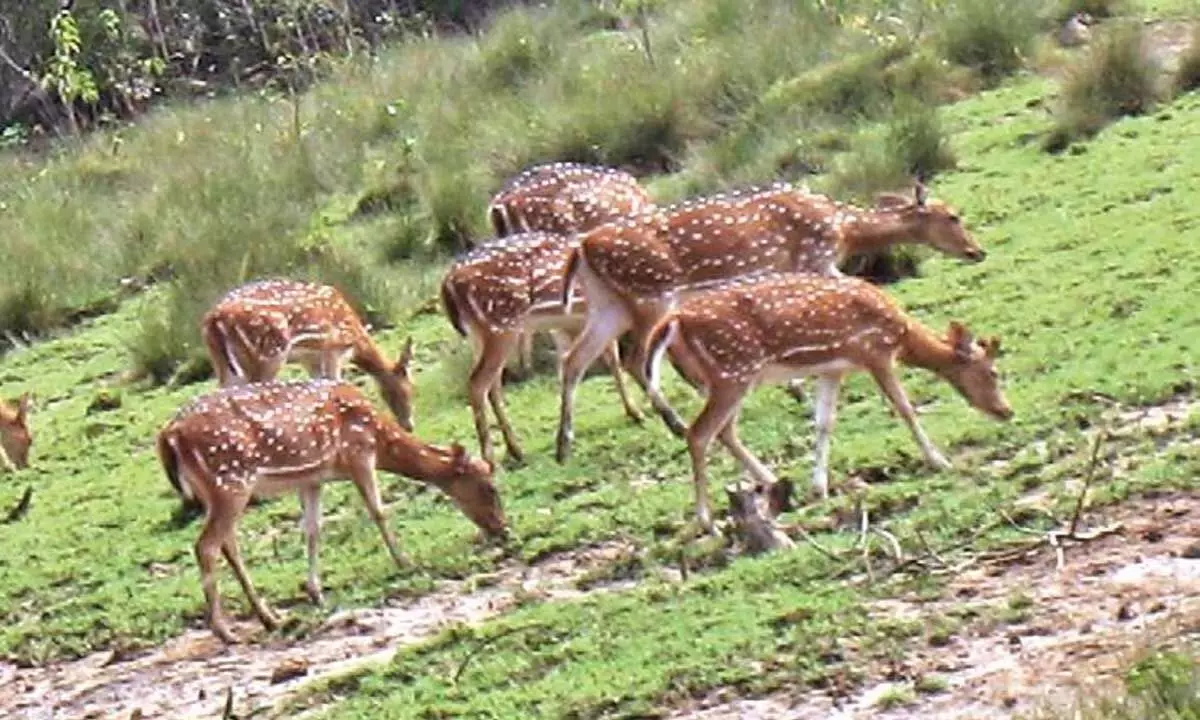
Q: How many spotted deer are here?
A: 7